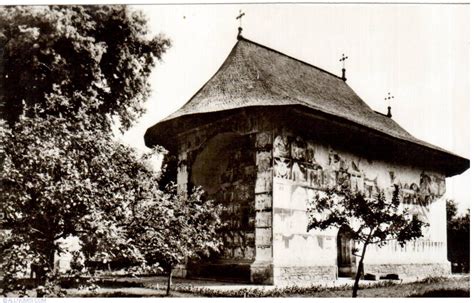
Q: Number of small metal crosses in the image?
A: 3